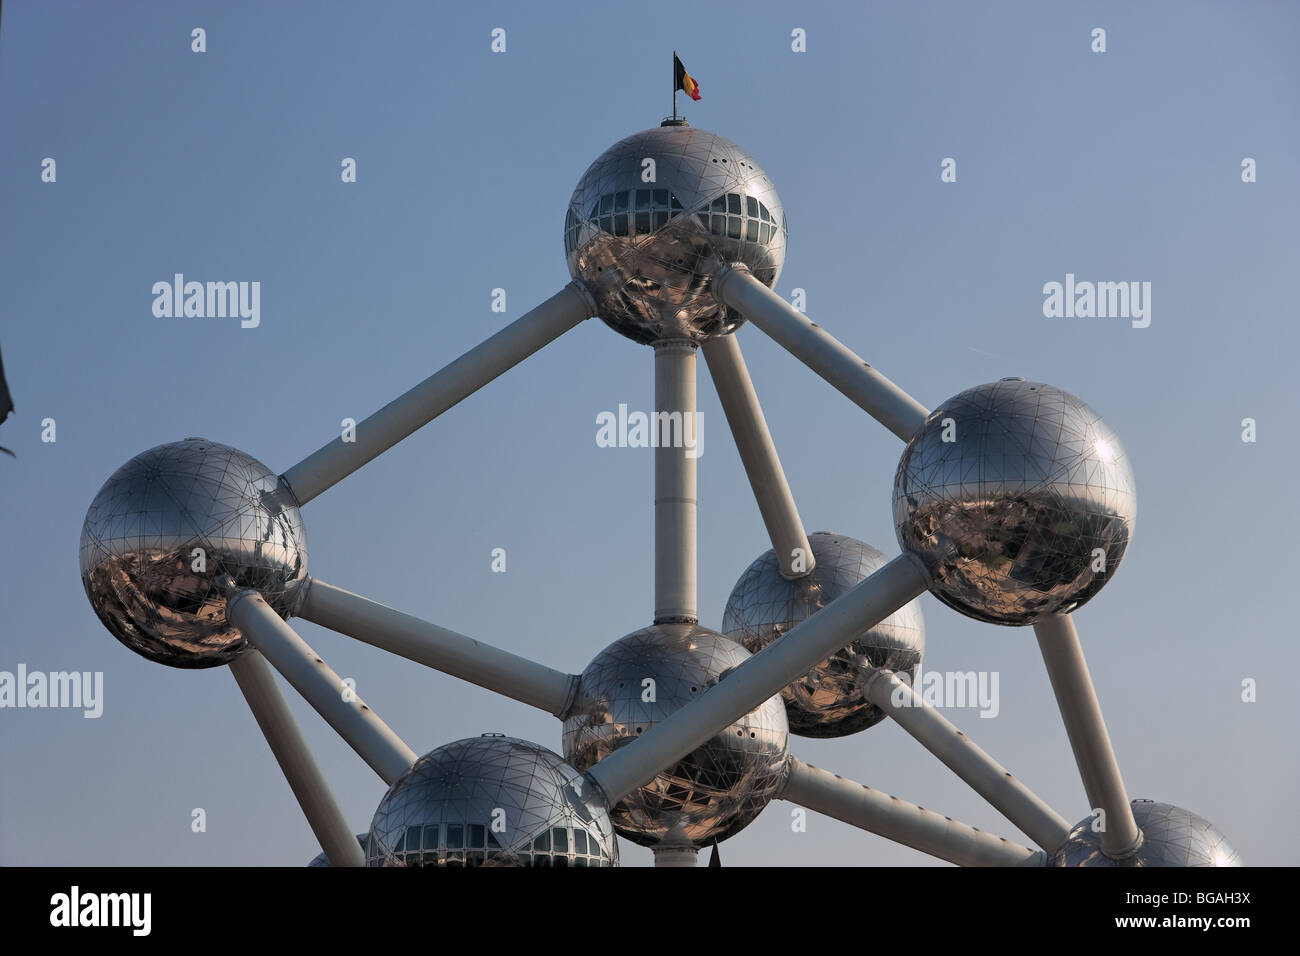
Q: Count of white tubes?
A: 12